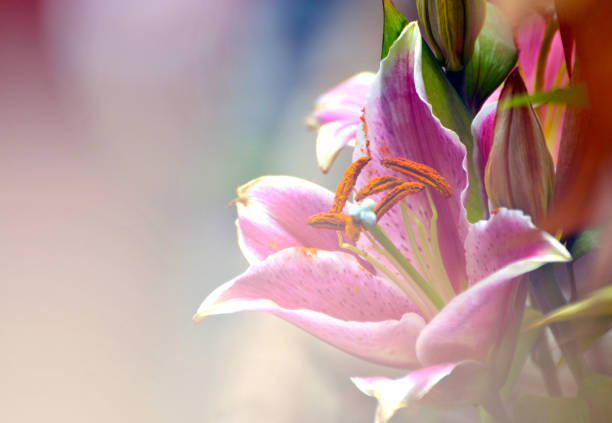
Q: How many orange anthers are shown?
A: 6